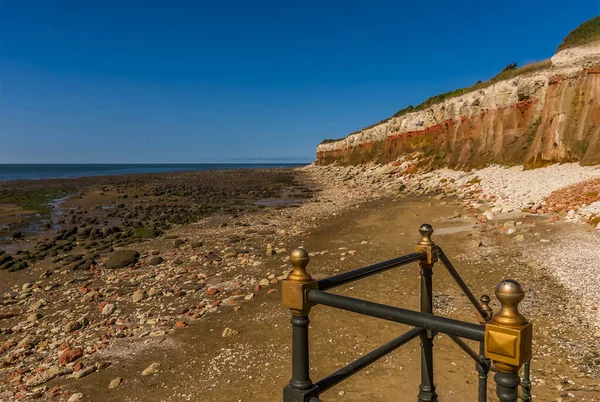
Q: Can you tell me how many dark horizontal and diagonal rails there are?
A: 5